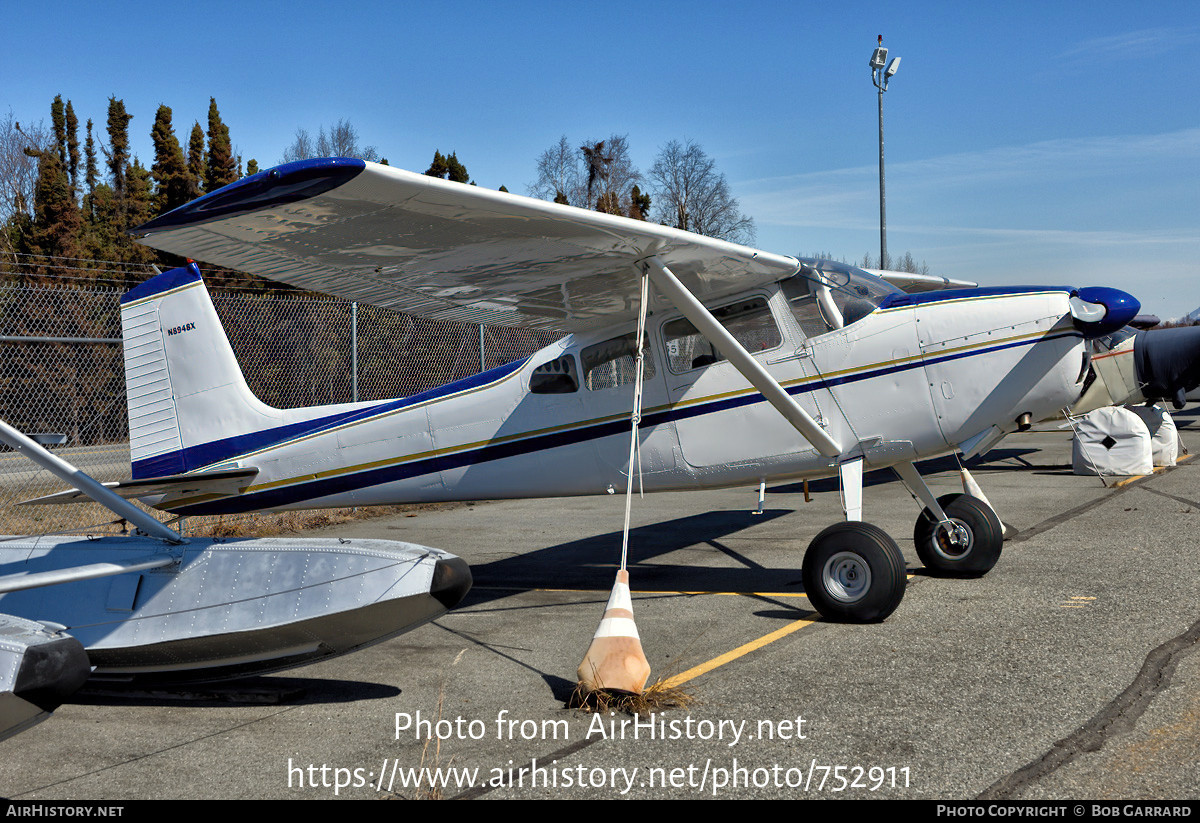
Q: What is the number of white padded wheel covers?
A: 2